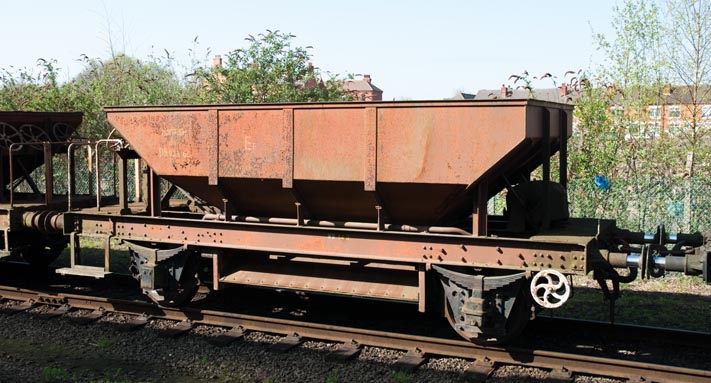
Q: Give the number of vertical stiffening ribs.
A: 3